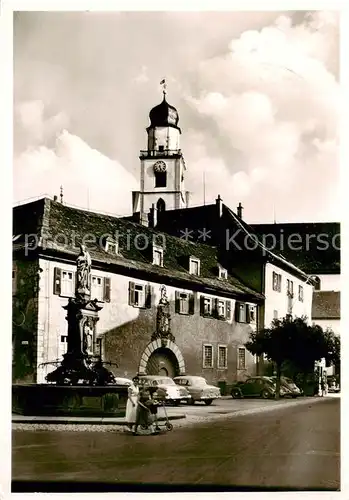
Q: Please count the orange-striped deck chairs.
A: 0